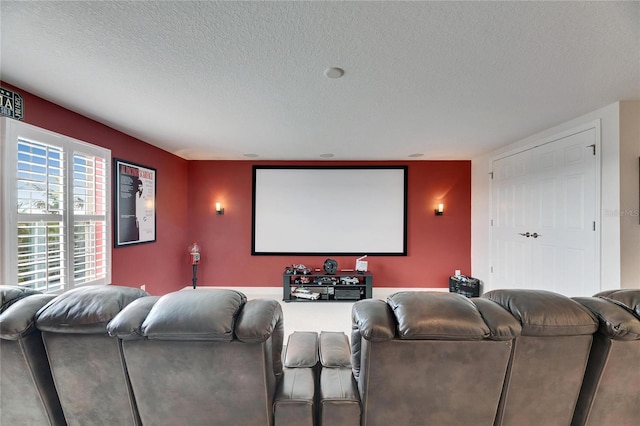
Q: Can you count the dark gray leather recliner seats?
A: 6